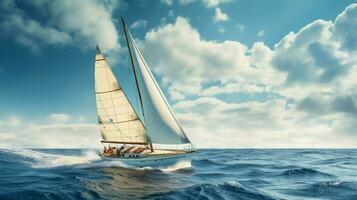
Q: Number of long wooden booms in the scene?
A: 1